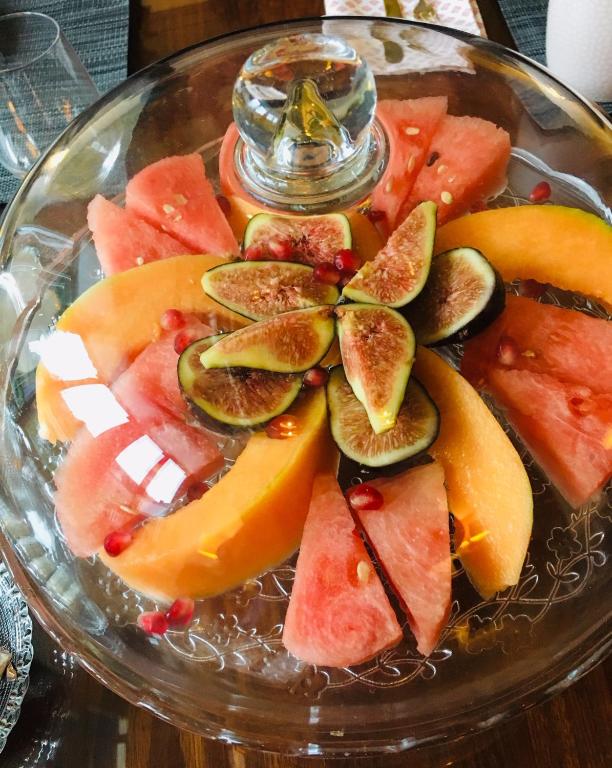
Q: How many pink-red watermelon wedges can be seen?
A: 10